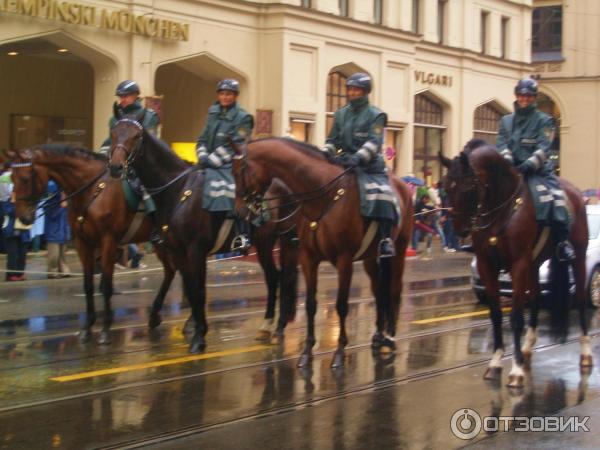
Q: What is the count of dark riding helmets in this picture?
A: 4